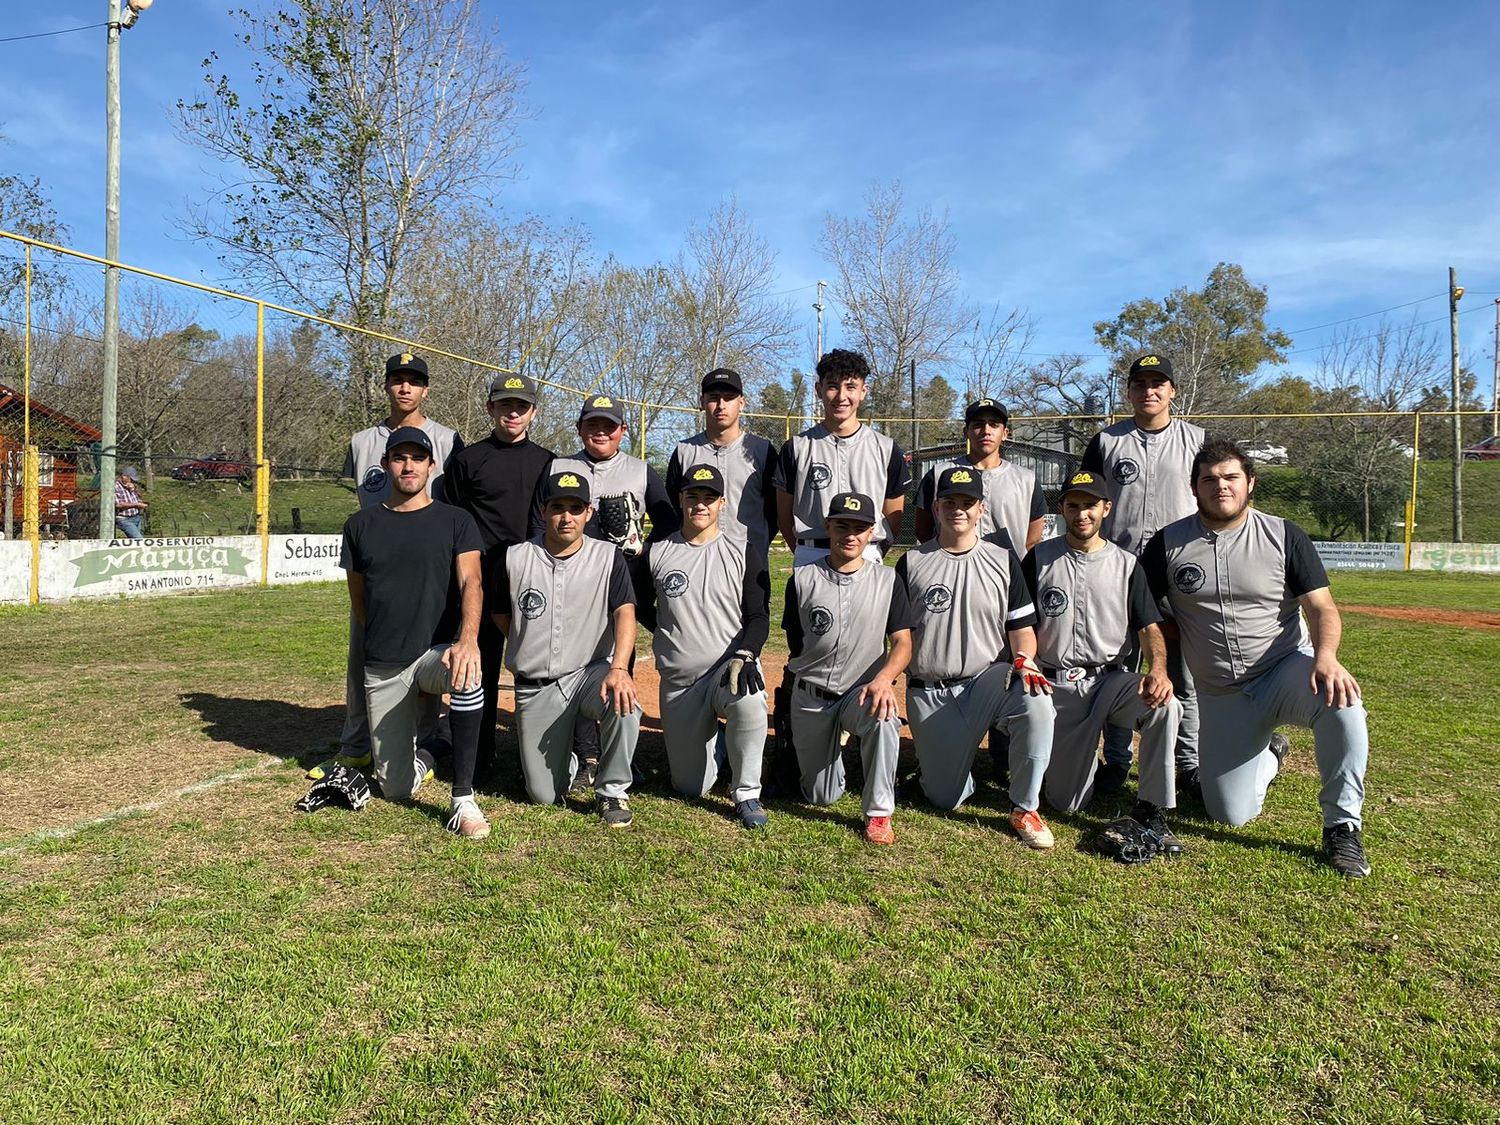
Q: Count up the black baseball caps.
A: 12